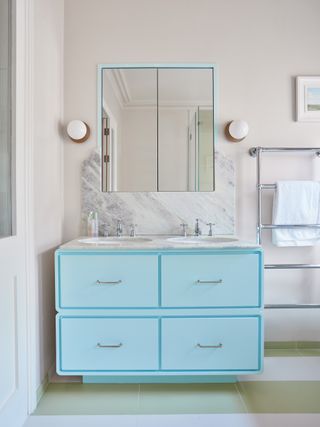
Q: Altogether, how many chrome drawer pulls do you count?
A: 4